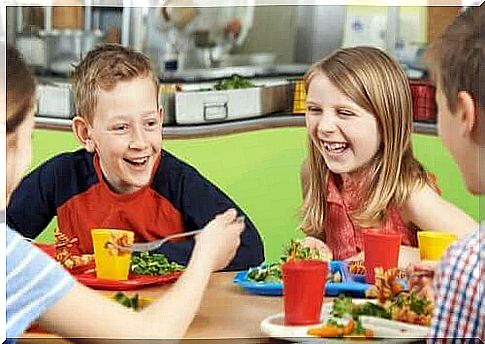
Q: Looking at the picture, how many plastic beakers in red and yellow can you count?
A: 4